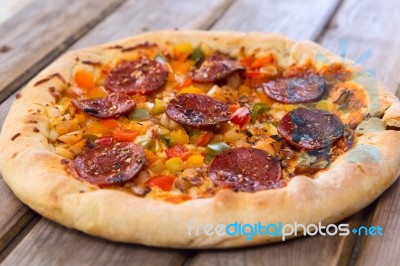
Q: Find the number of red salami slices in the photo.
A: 8